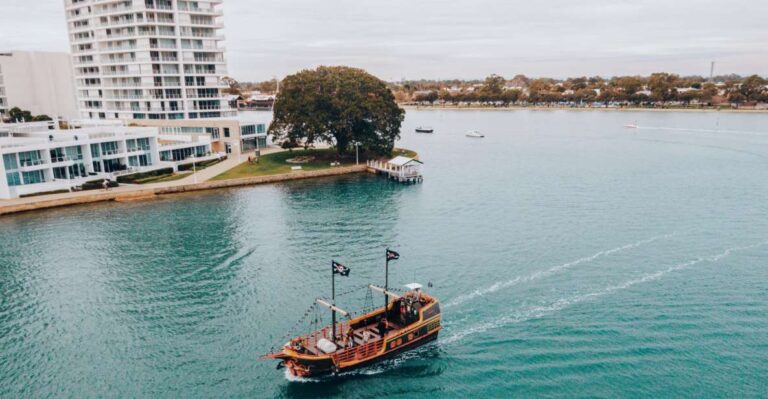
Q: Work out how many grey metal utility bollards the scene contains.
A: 0